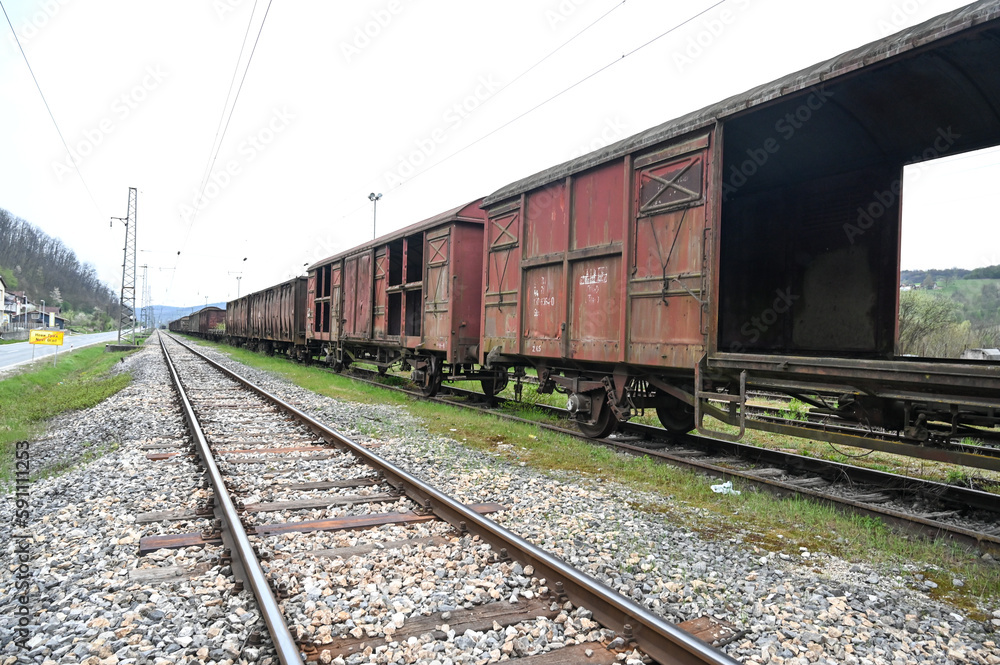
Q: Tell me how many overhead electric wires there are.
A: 5